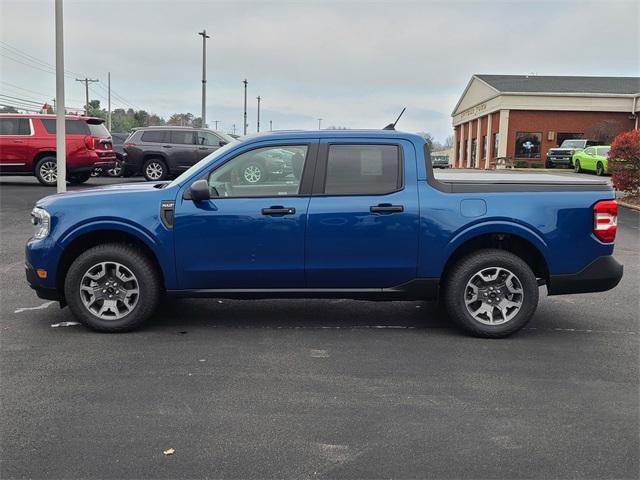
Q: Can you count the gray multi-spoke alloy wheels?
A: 2